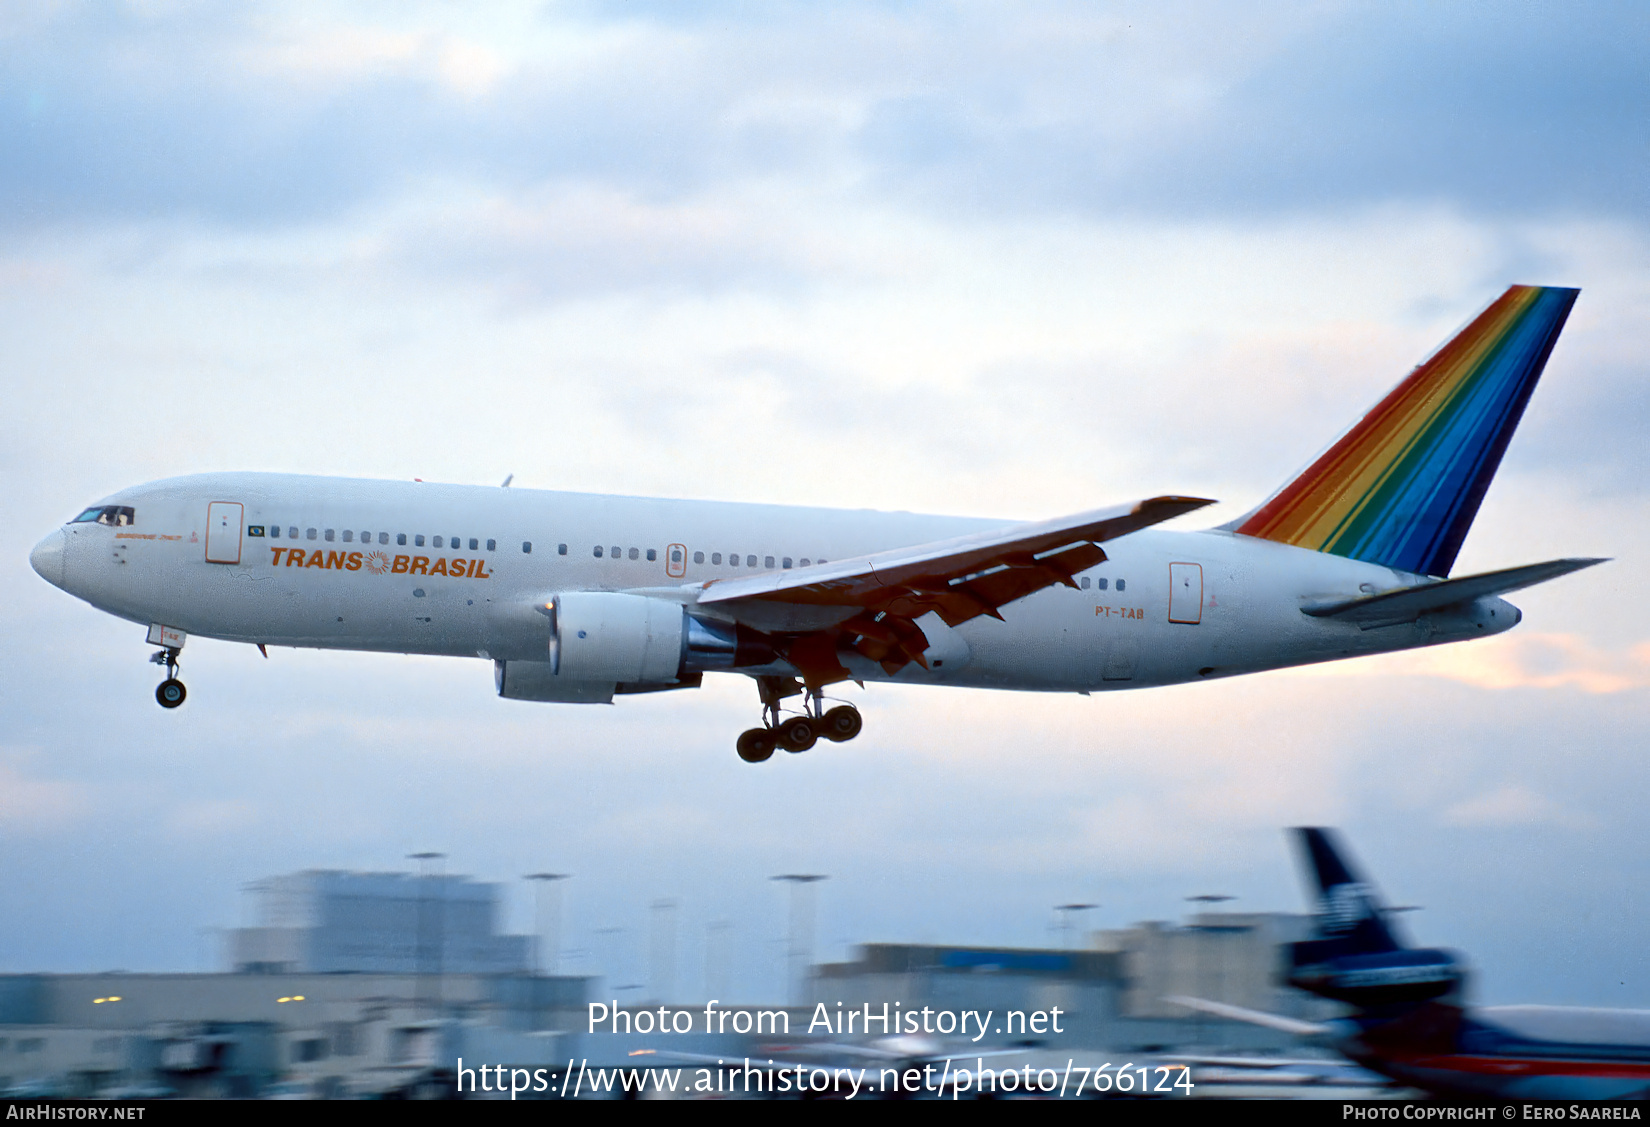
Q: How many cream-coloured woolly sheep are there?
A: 0